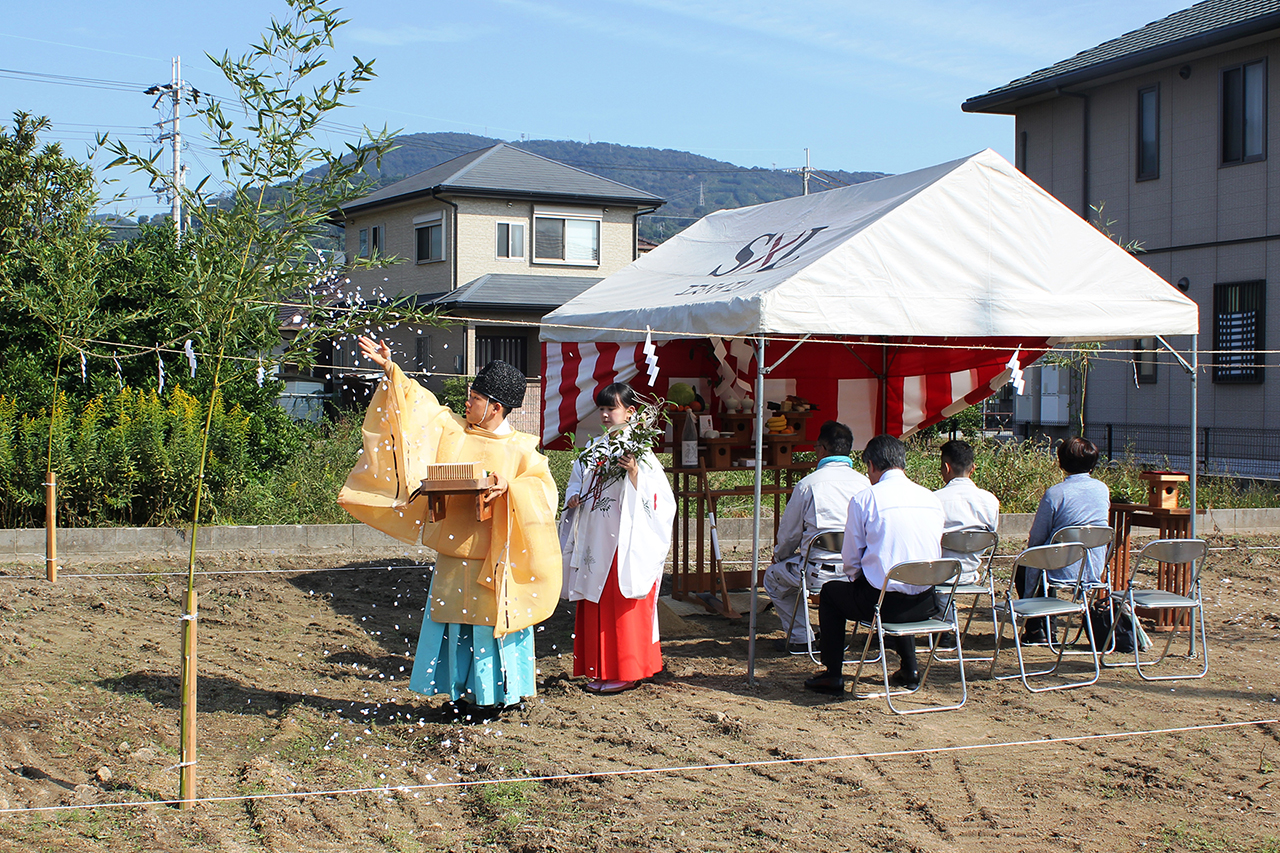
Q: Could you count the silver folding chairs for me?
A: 6